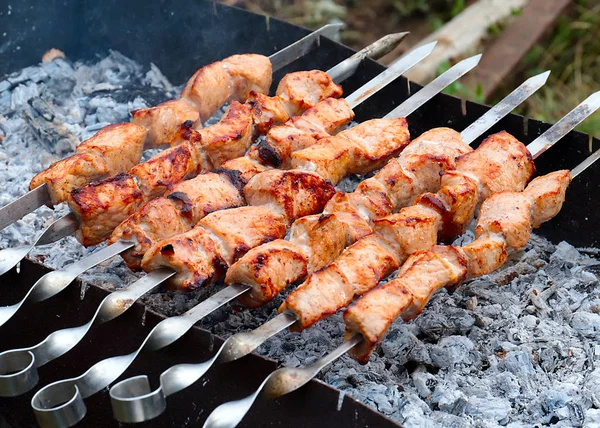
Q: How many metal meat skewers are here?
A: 7